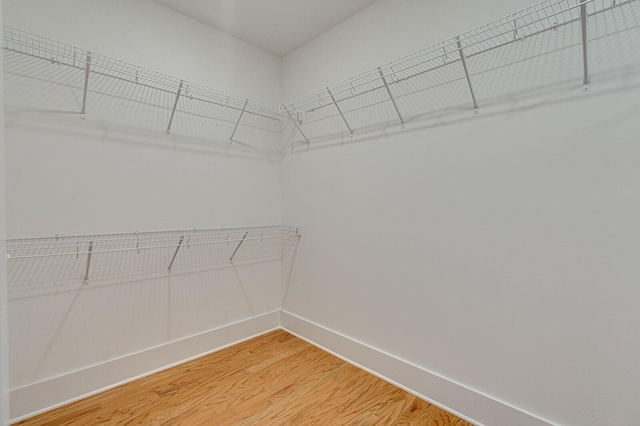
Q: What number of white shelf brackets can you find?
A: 11